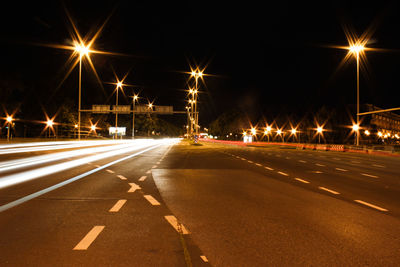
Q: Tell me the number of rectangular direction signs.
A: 4